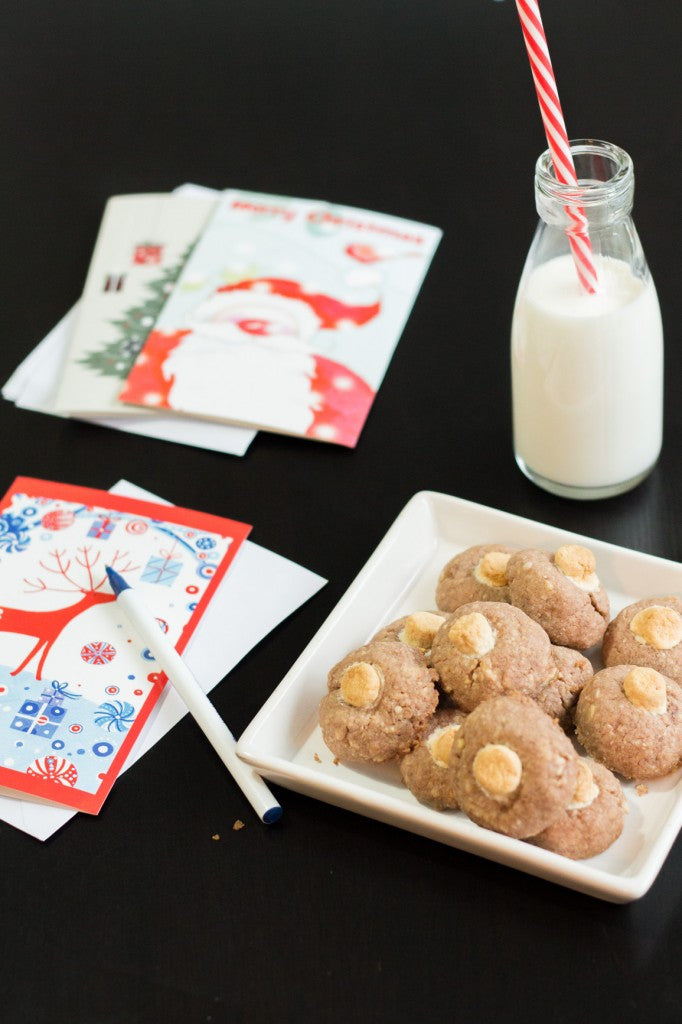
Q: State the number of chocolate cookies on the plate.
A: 11